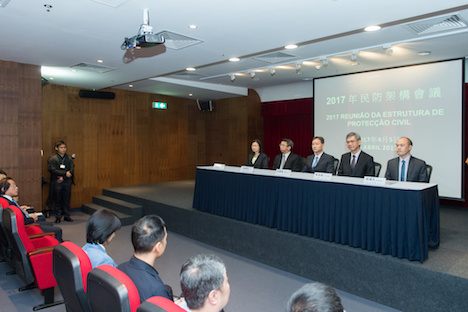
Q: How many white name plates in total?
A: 5